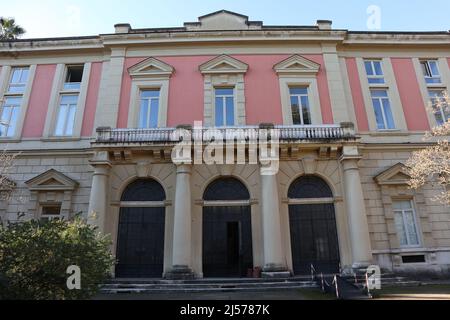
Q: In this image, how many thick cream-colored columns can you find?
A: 4